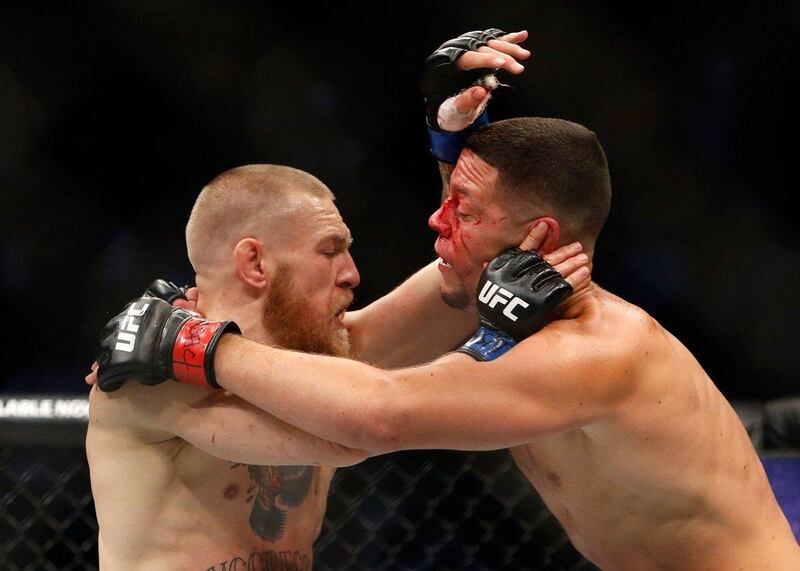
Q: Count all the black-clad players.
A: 0